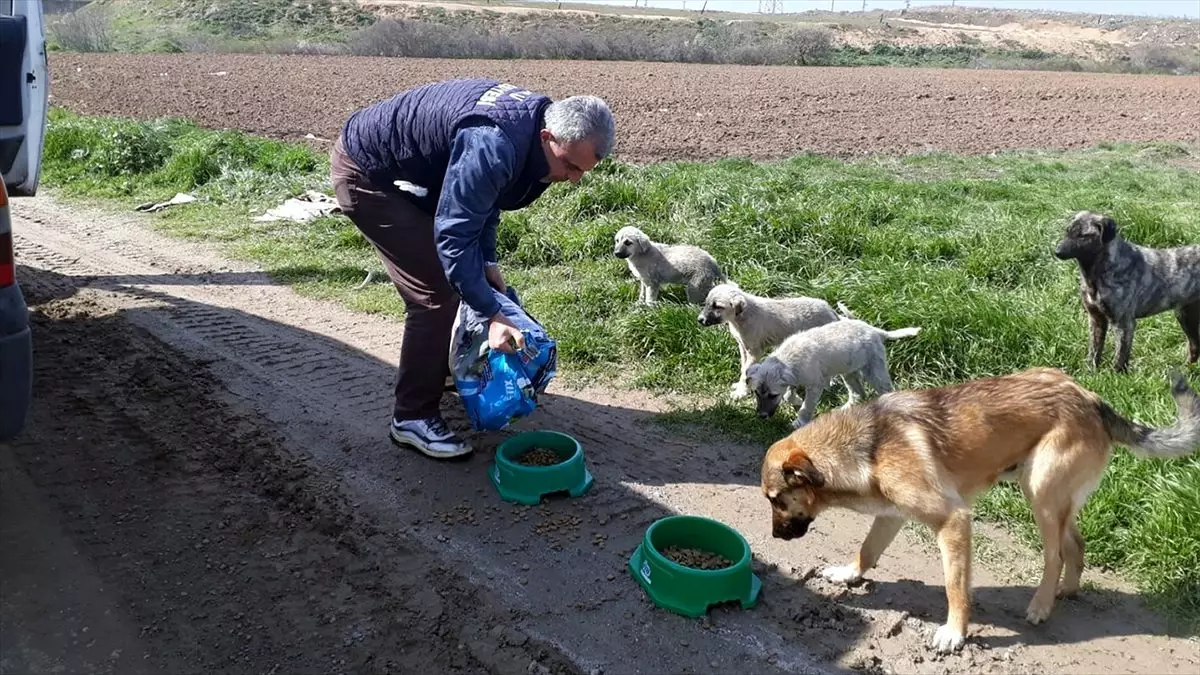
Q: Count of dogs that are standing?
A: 5